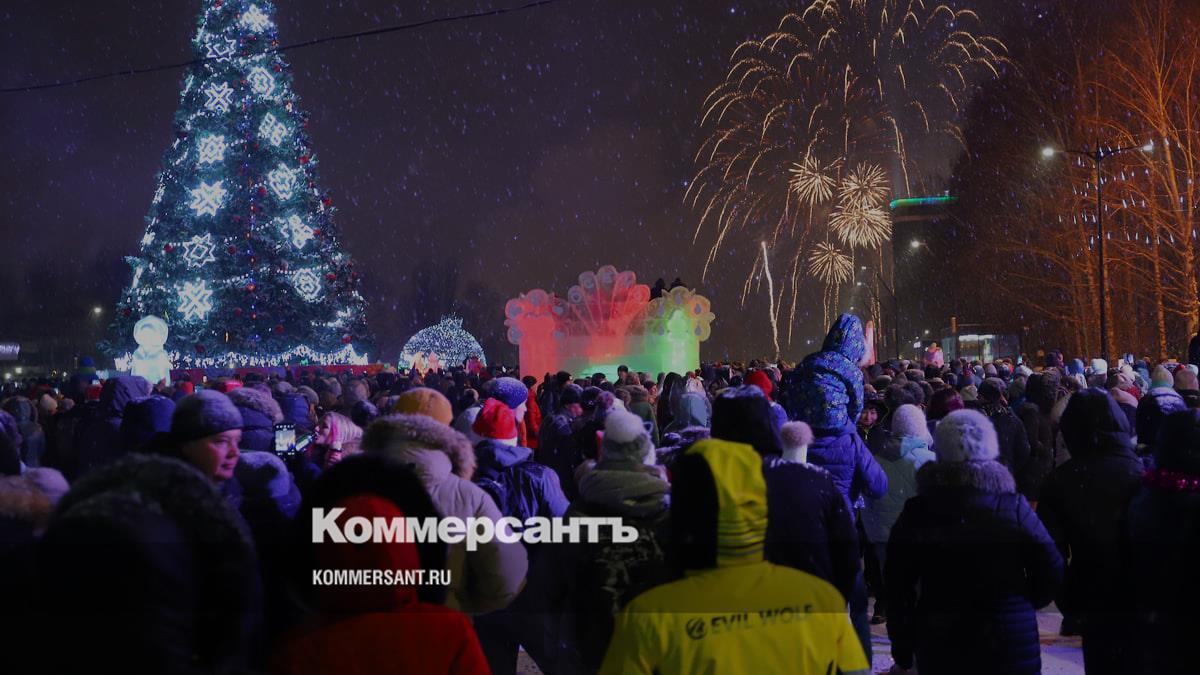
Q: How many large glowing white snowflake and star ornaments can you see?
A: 12